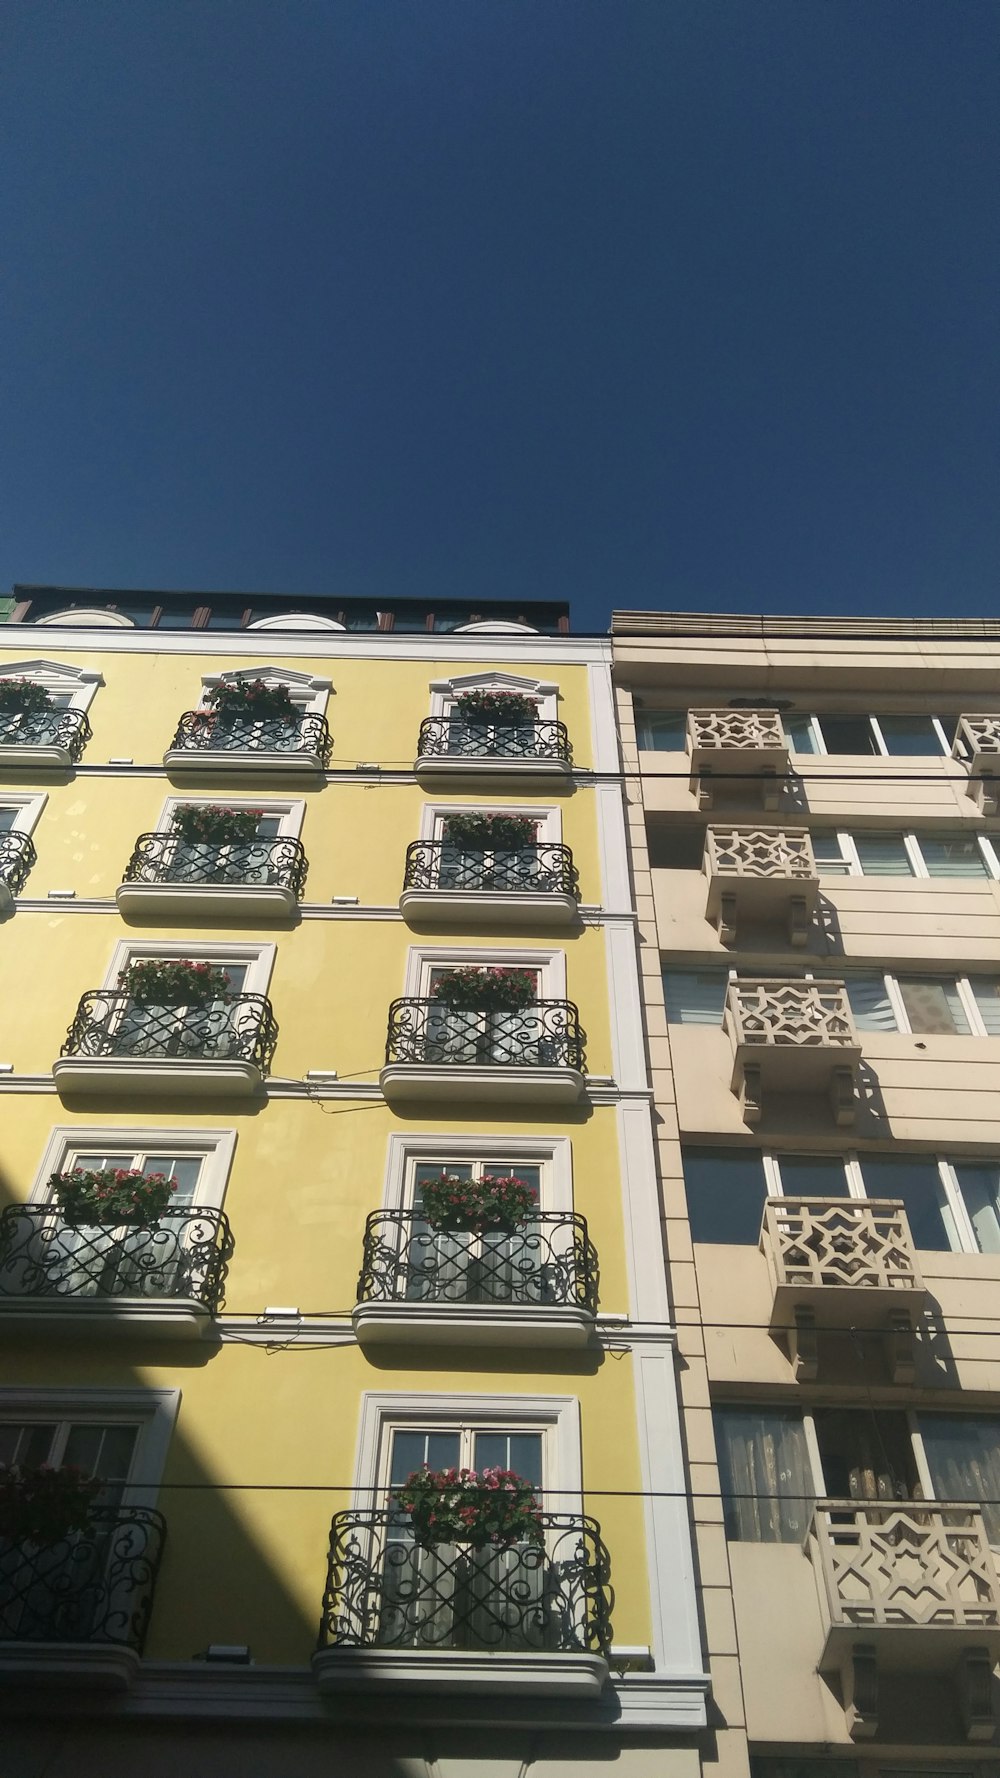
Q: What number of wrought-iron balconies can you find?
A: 12